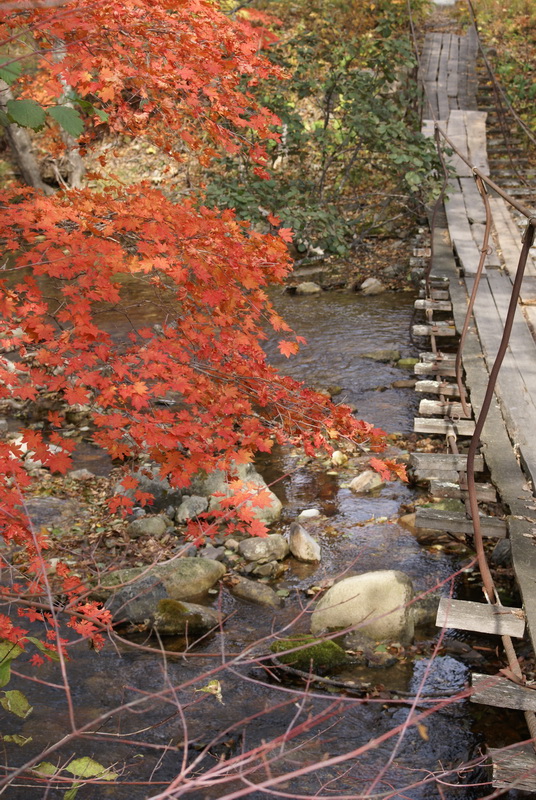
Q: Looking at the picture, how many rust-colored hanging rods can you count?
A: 3